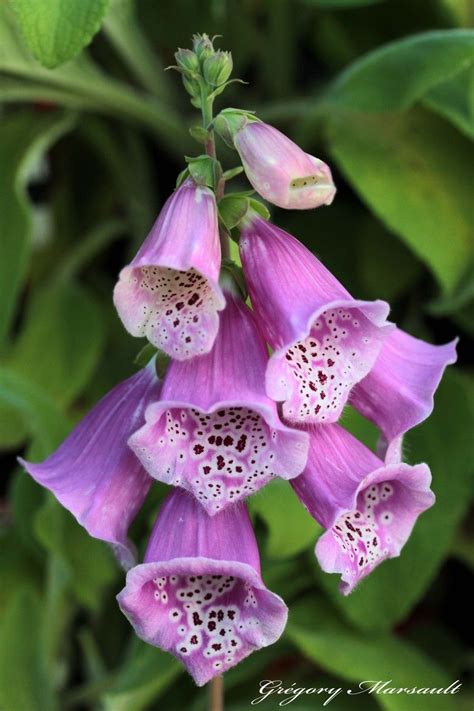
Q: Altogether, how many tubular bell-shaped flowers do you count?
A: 8